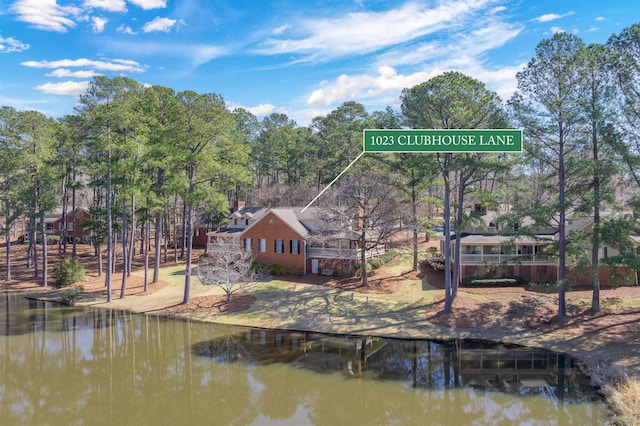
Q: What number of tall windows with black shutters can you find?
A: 4